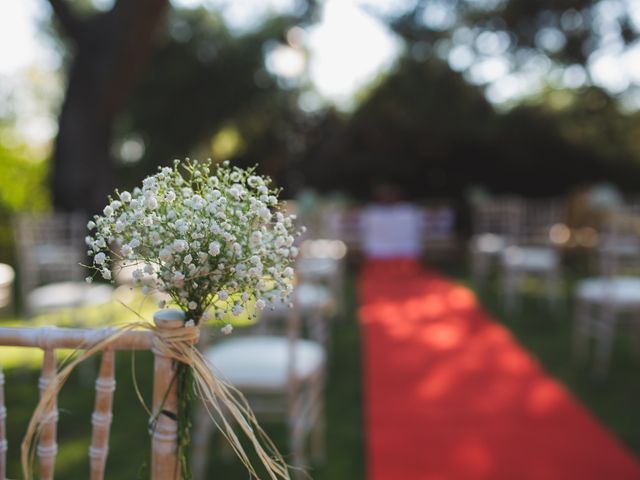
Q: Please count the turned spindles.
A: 3